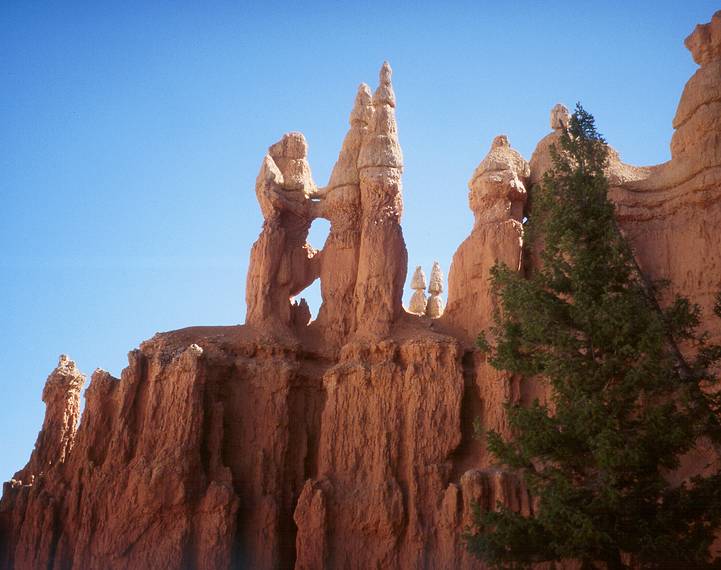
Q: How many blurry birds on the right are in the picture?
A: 0